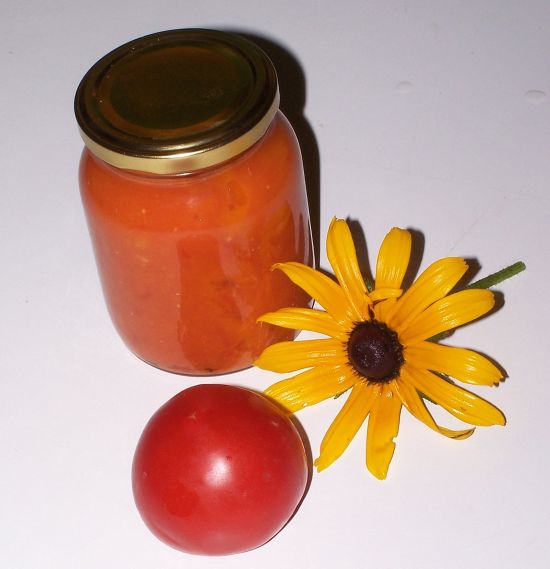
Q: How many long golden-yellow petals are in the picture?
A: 13